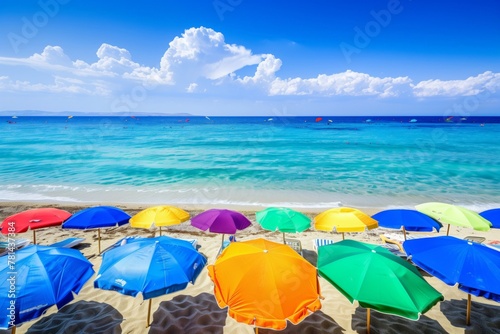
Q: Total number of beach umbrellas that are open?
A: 14